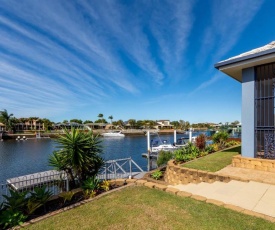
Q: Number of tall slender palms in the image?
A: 2